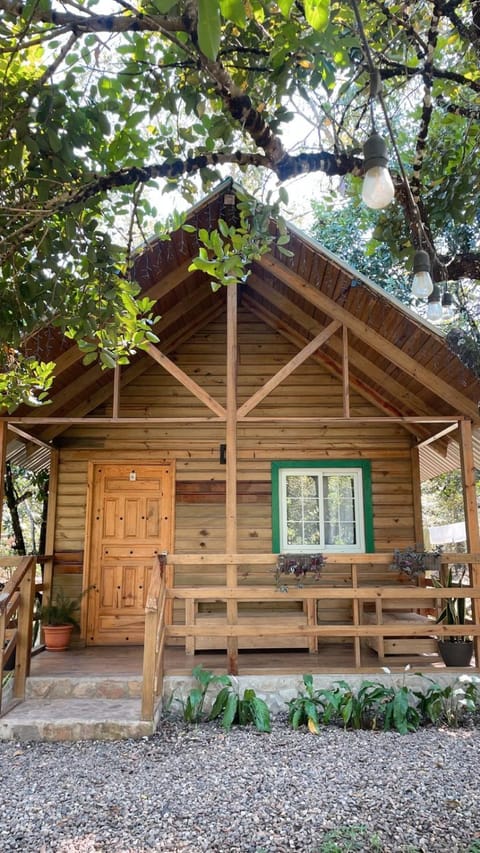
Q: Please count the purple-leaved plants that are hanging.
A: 2